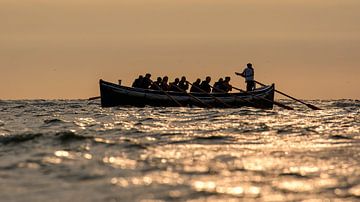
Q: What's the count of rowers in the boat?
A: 10